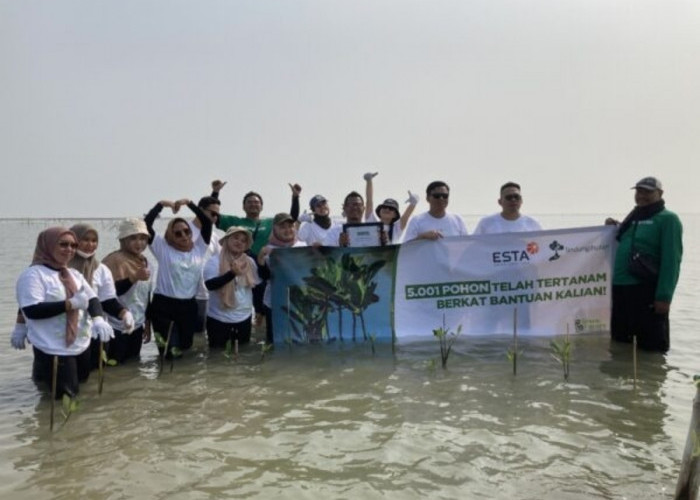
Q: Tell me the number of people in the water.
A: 14